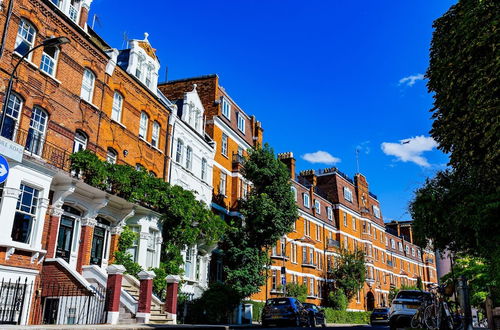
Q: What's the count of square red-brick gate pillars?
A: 3